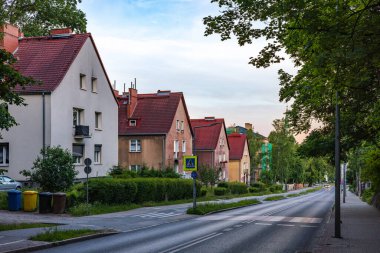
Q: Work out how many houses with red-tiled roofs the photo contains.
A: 4